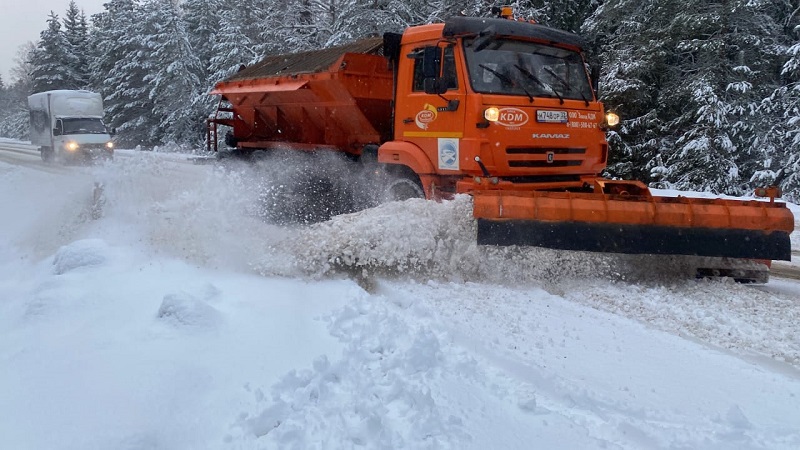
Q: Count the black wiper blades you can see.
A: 3